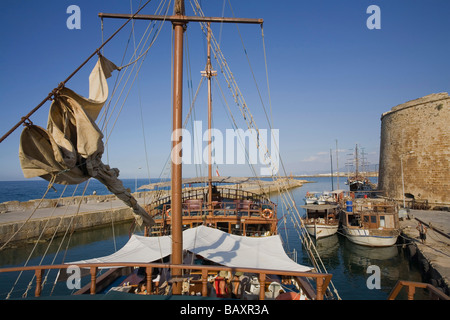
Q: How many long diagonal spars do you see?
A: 1